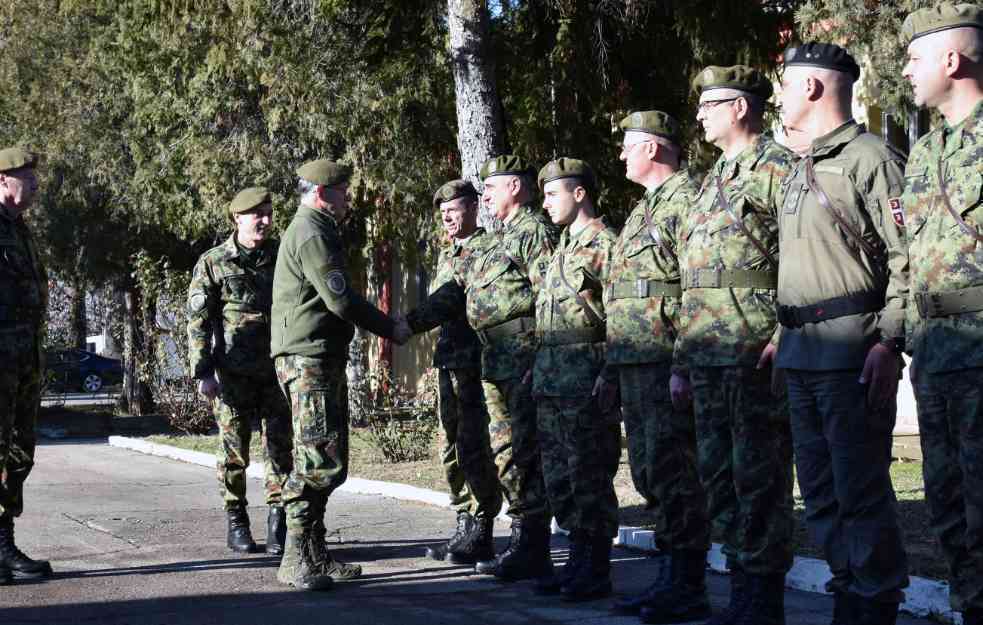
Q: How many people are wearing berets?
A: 10